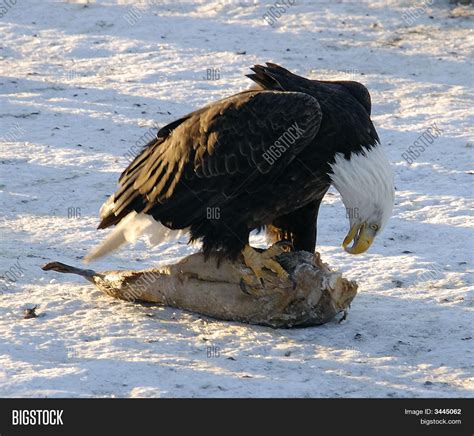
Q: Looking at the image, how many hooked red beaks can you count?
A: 0